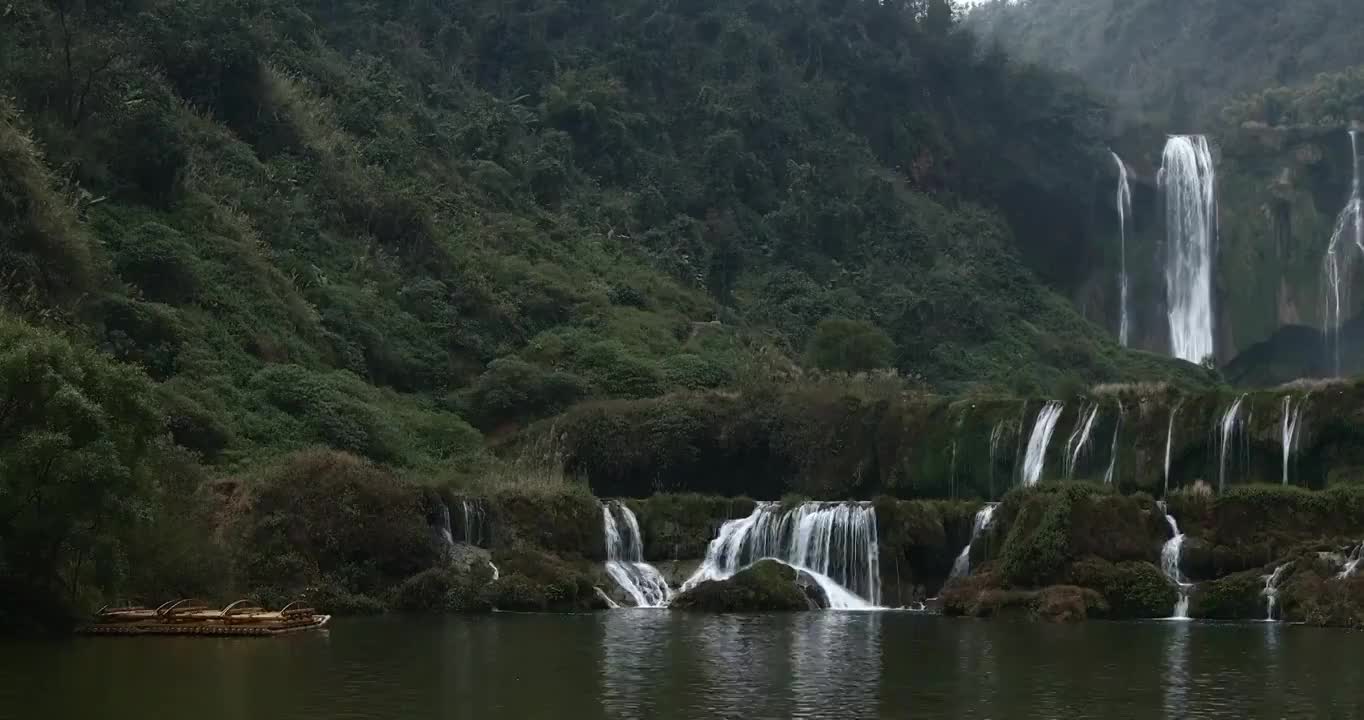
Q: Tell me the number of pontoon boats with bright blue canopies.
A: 0